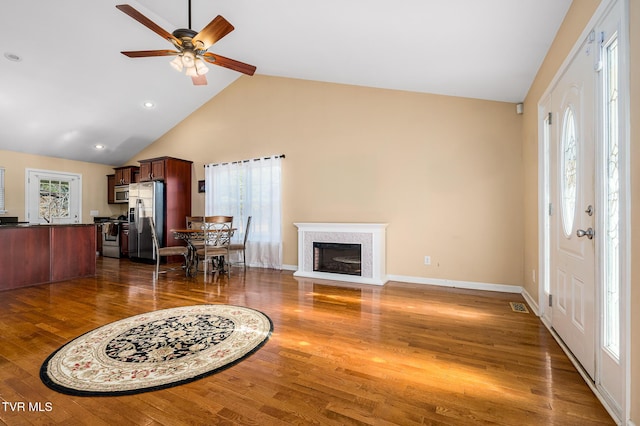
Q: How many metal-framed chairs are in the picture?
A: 4